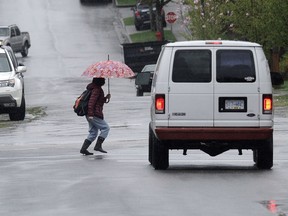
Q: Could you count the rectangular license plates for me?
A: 1